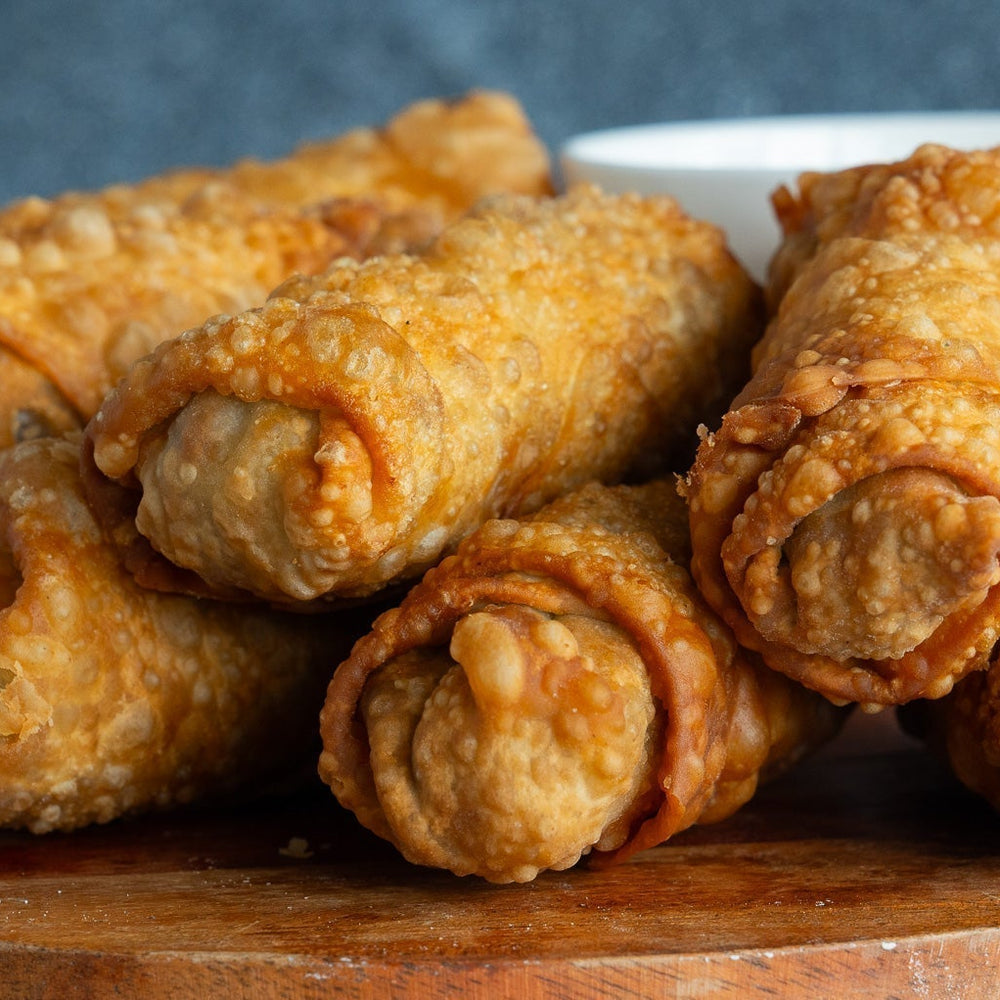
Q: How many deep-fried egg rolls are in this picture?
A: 6